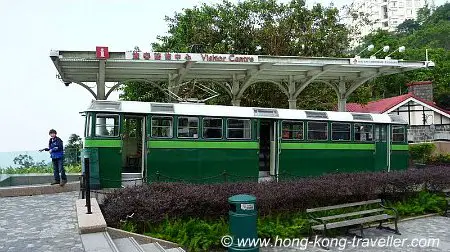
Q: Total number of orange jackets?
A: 0